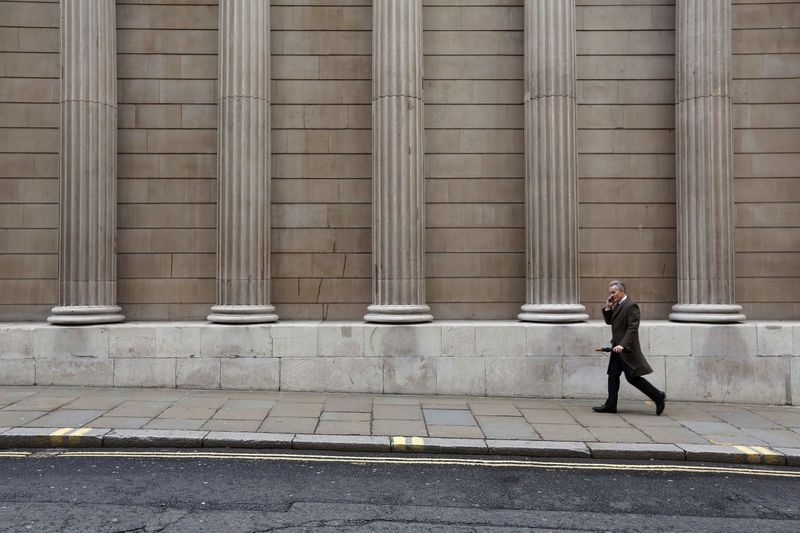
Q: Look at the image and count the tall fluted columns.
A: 5